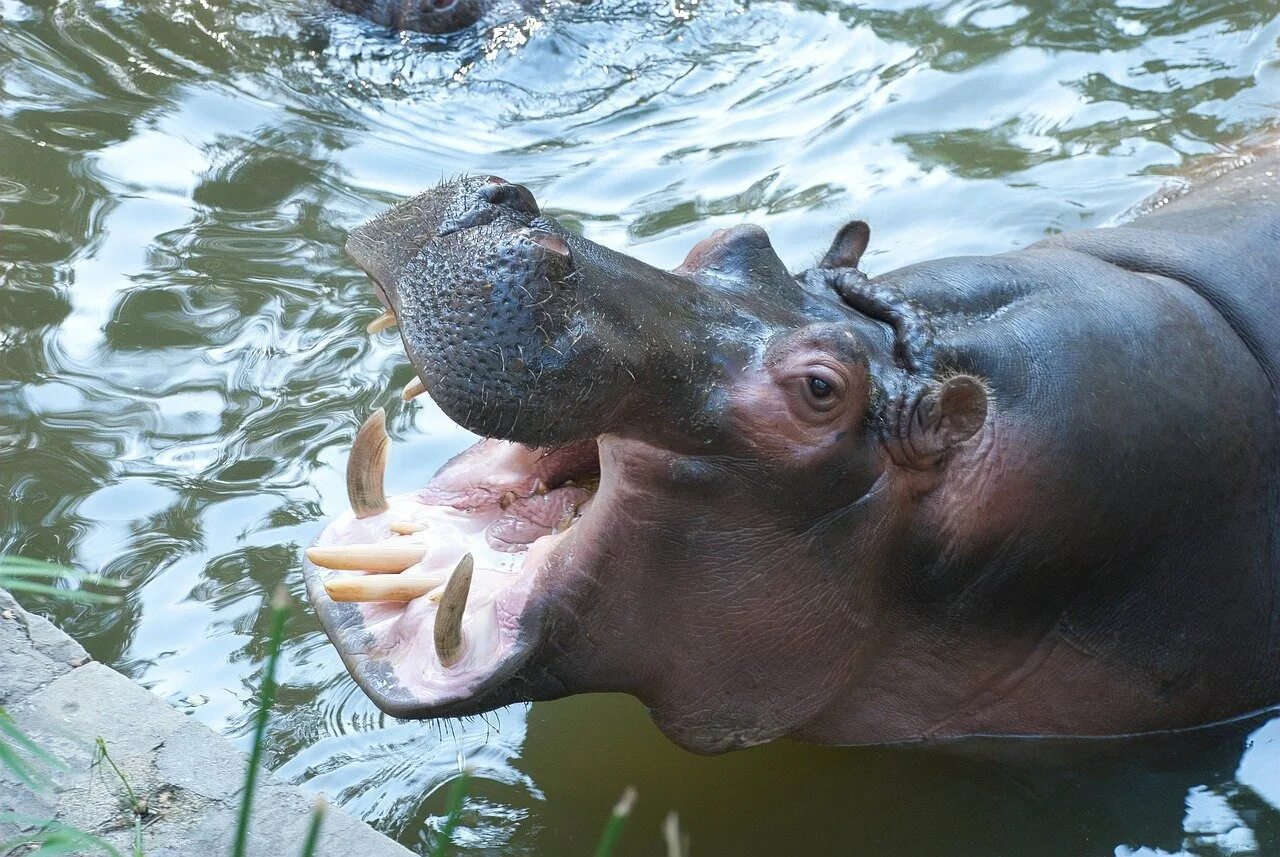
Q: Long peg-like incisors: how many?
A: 2